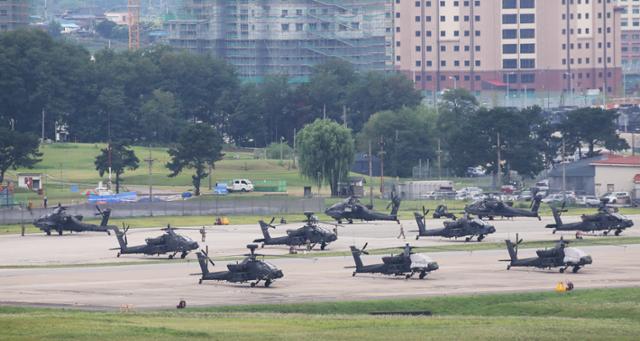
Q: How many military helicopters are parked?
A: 10